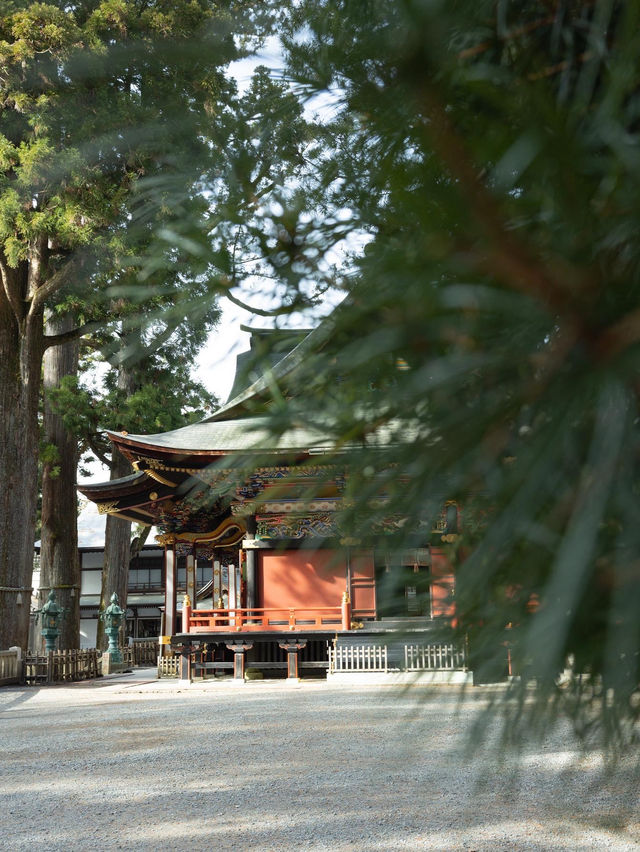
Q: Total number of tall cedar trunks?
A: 3